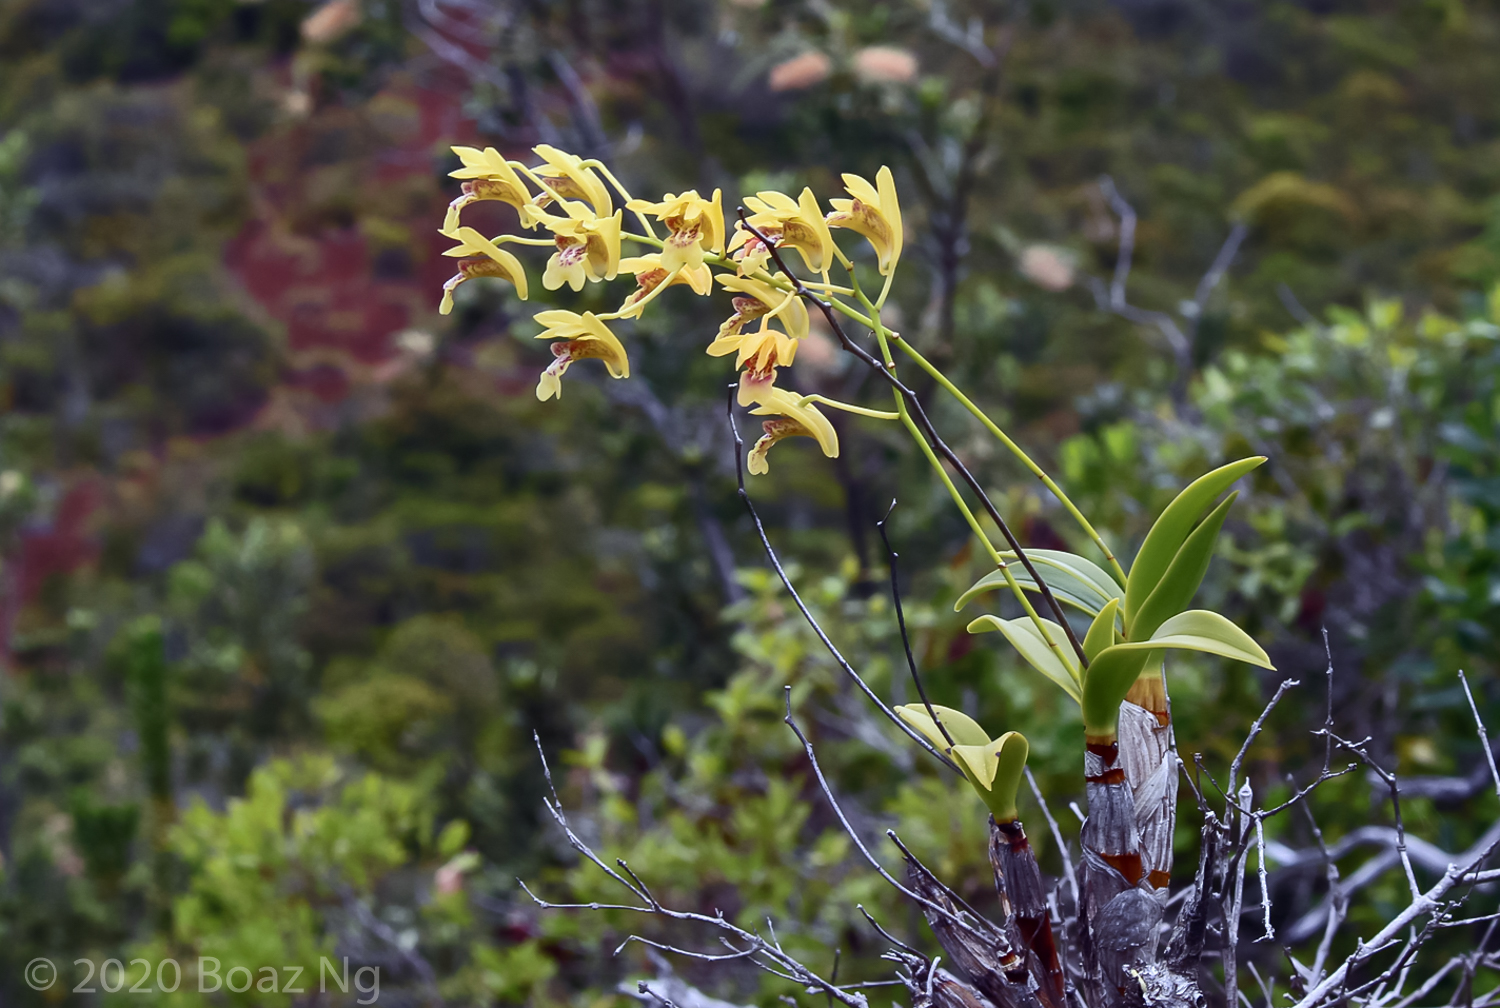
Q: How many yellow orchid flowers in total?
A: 12